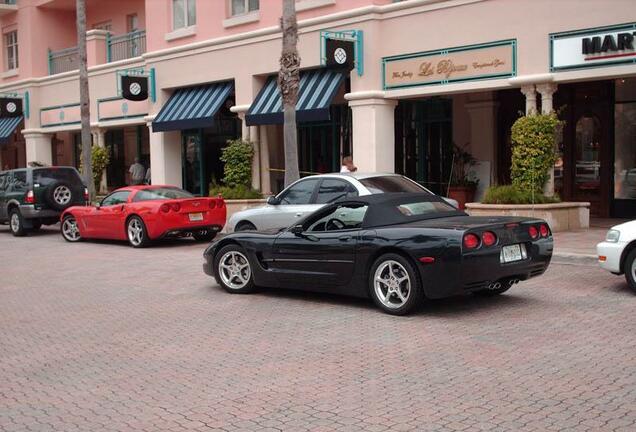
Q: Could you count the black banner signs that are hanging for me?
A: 3